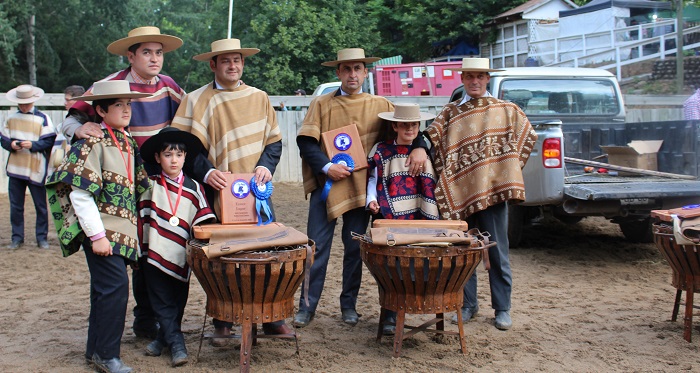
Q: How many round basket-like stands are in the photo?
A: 3